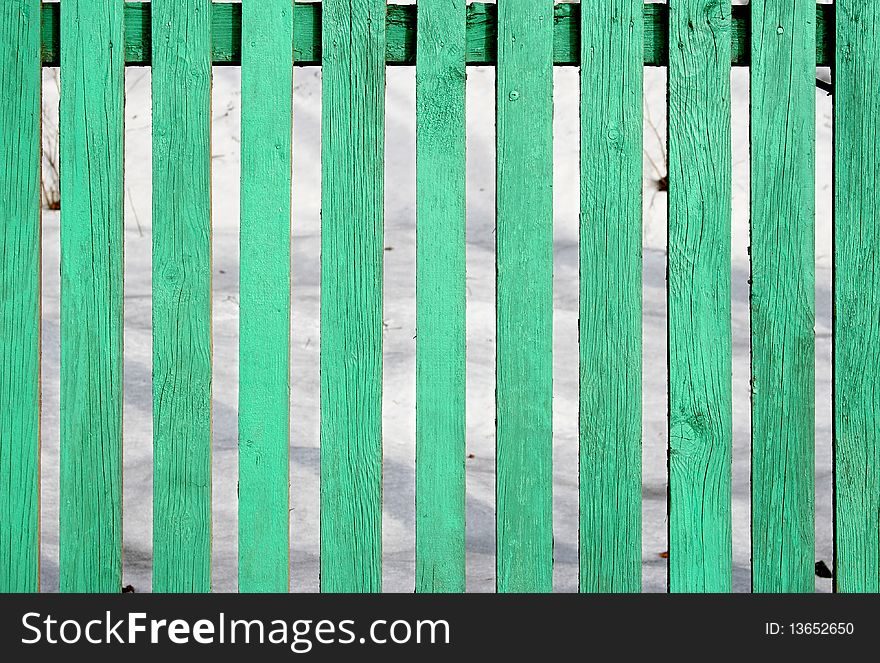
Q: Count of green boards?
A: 11